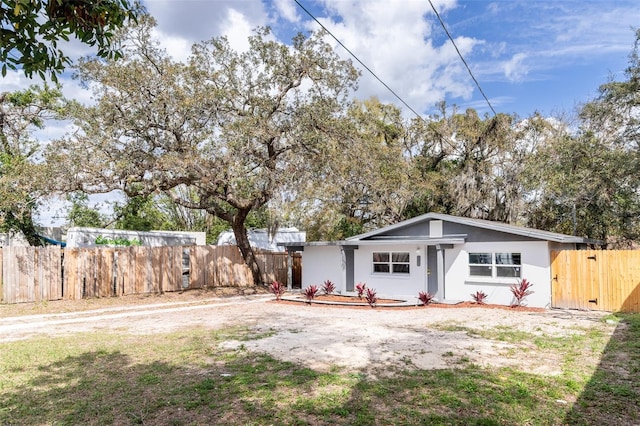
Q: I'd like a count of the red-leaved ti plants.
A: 8